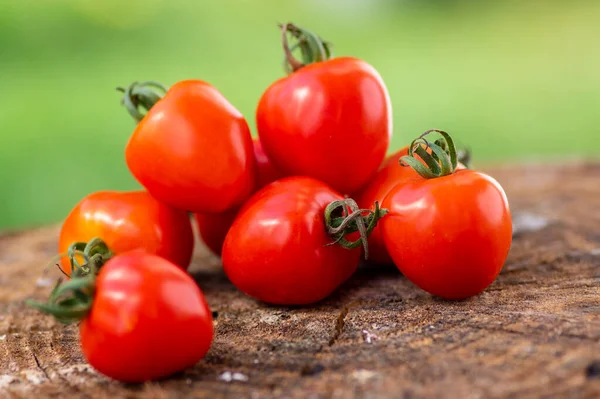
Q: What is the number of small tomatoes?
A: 8